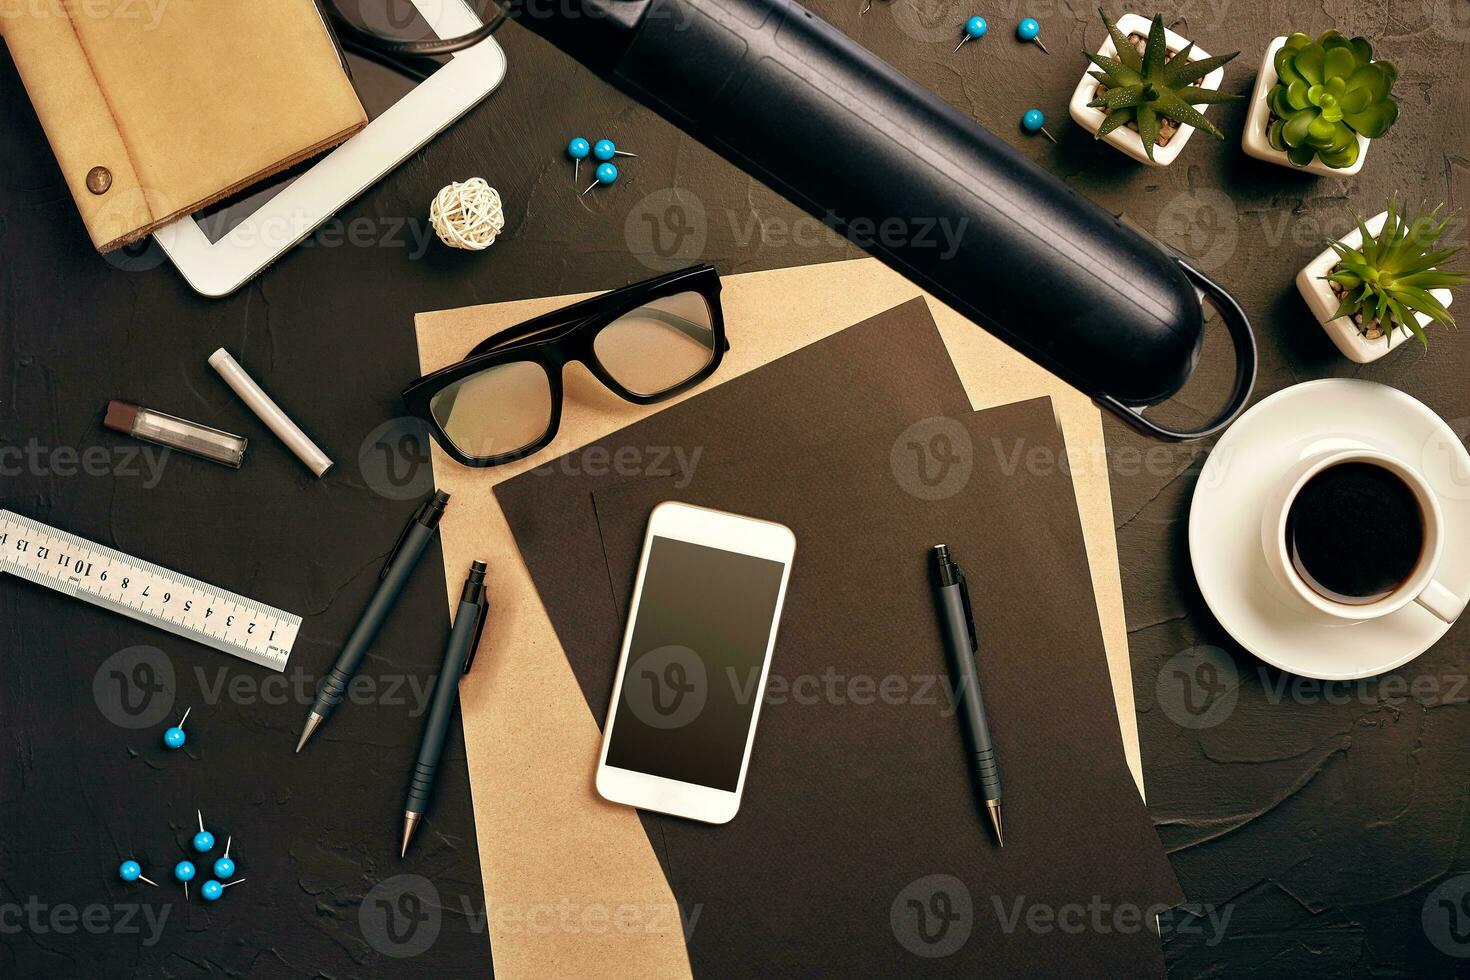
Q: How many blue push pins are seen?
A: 12